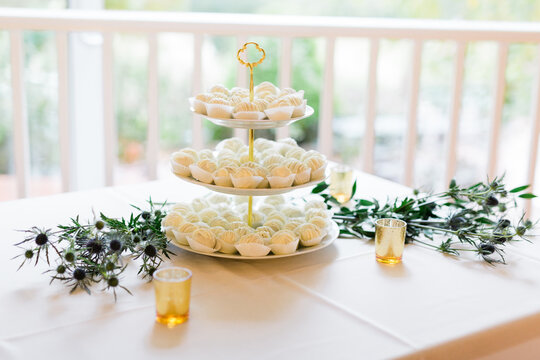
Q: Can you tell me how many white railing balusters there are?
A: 13